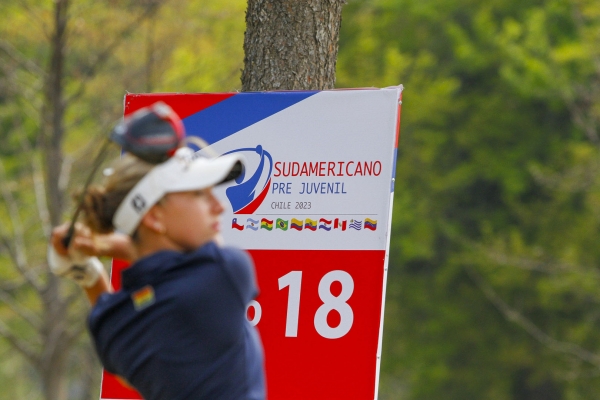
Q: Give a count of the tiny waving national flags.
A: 10